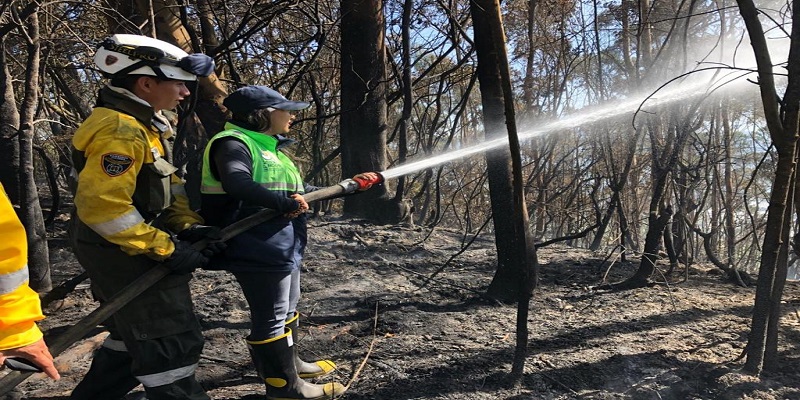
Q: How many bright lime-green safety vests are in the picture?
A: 1